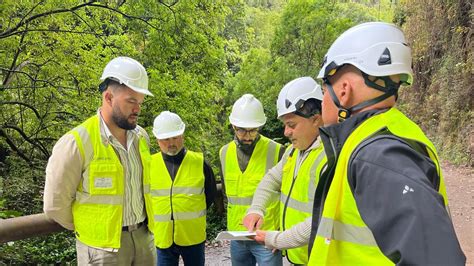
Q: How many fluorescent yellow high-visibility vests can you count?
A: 5